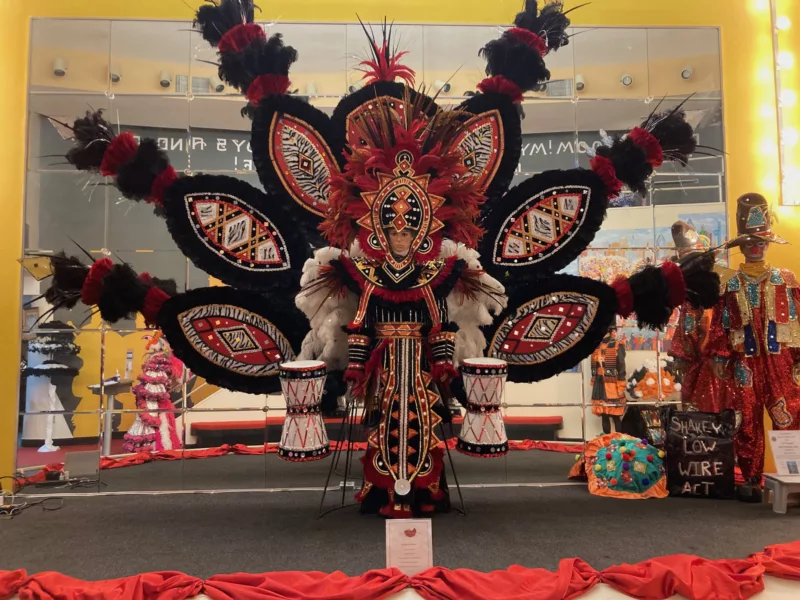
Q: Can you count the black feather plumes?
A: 12